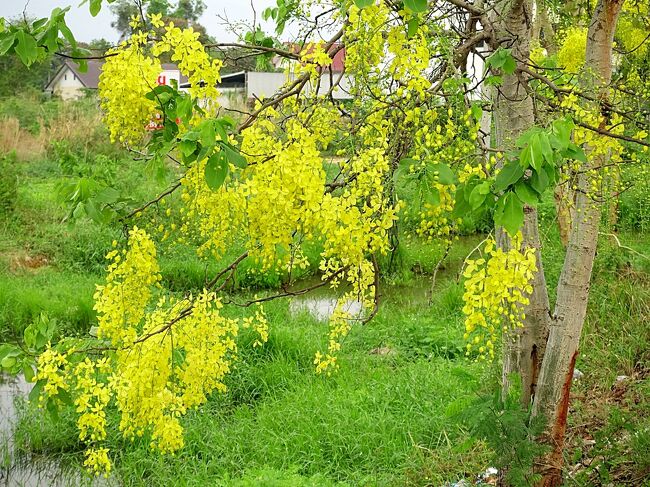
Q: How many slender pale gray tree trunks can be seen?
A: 2